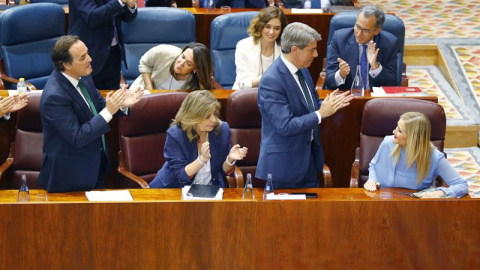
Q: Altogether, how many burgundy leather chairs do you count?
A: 4